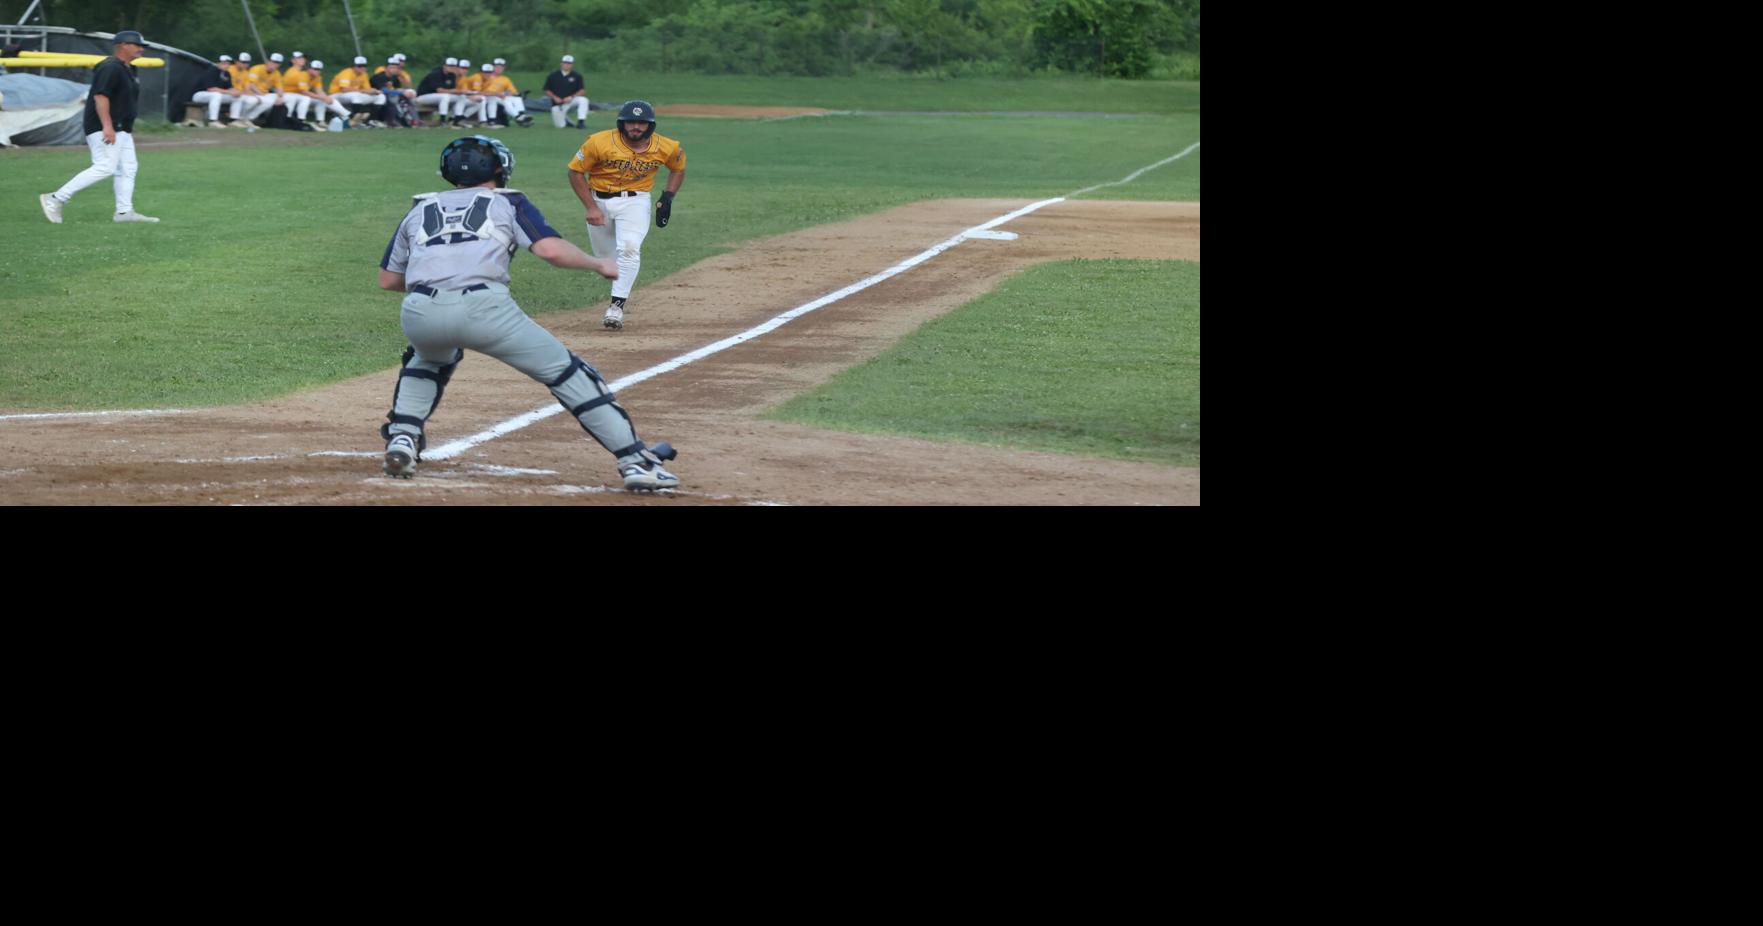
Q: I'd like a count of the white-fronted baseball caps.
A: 13